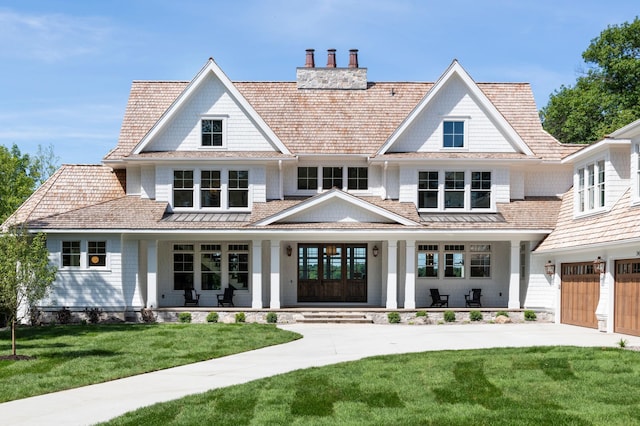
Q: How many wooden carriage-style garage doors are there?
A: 2